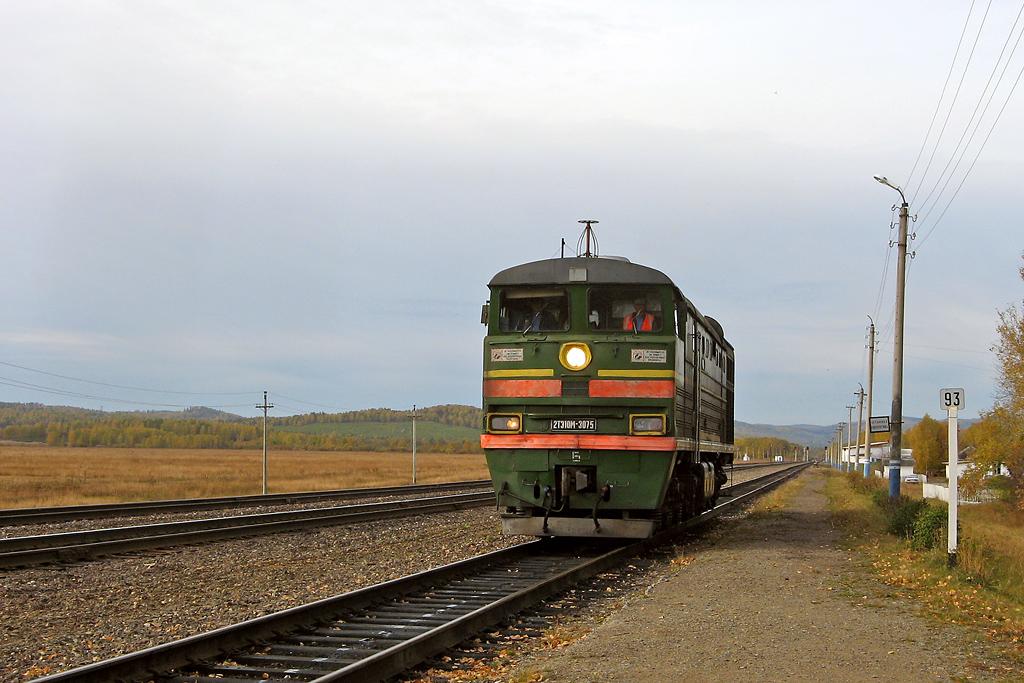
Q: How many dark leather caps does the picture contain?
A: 0